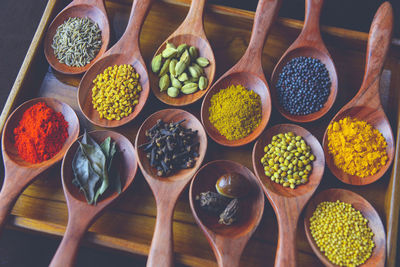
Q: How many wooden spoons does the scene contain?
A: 12